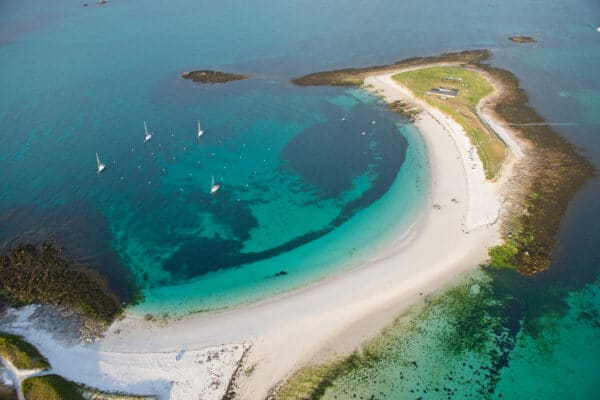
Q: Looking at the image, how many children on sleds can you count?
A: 0